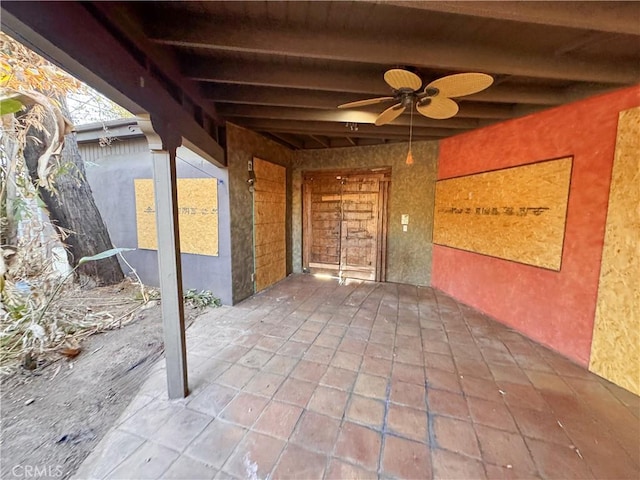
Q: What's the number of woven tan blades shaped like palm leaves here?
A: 5